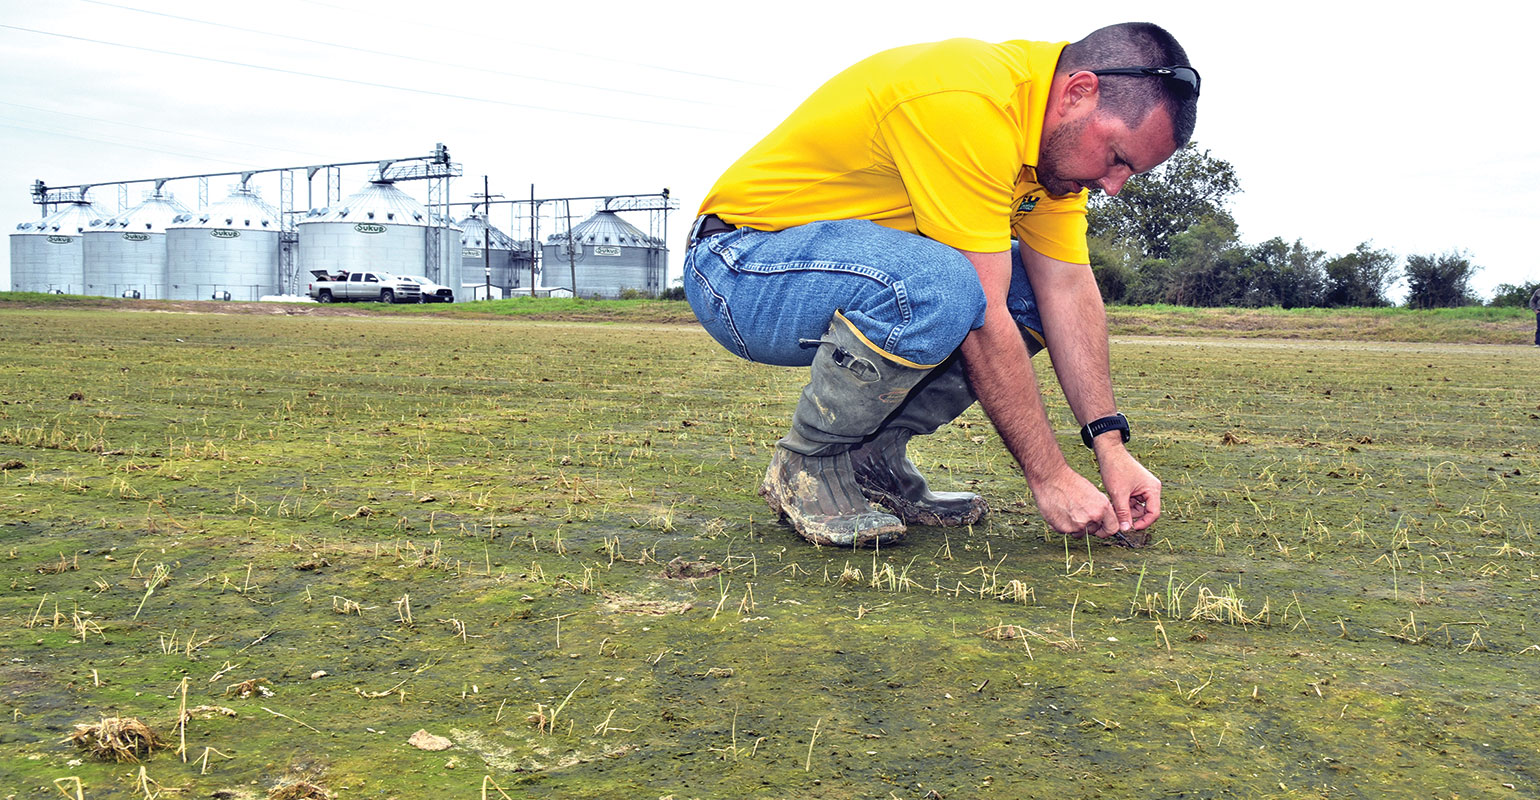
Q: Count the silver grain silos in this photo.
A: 6